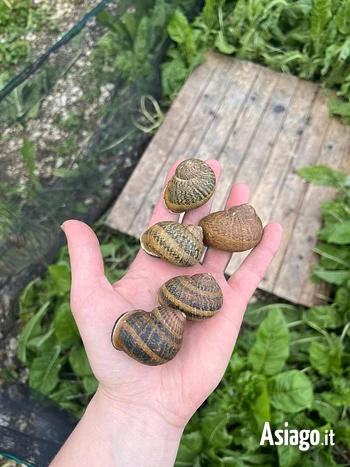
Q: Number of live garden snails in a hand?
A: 5